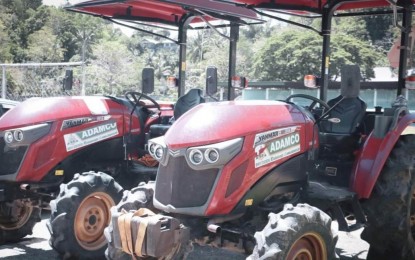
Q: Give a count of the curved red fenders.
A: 1